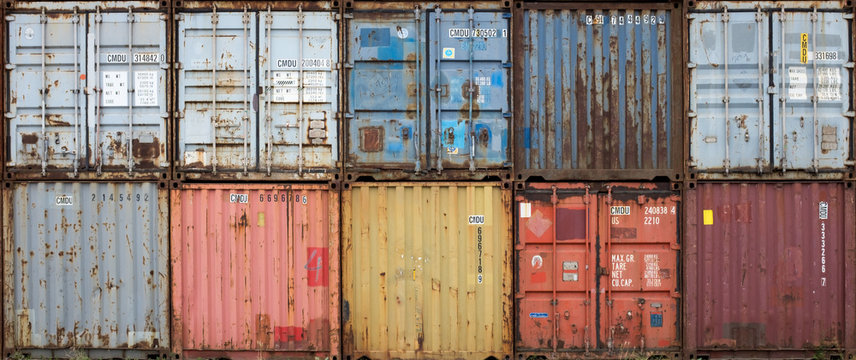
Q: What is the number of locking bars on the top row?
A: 15